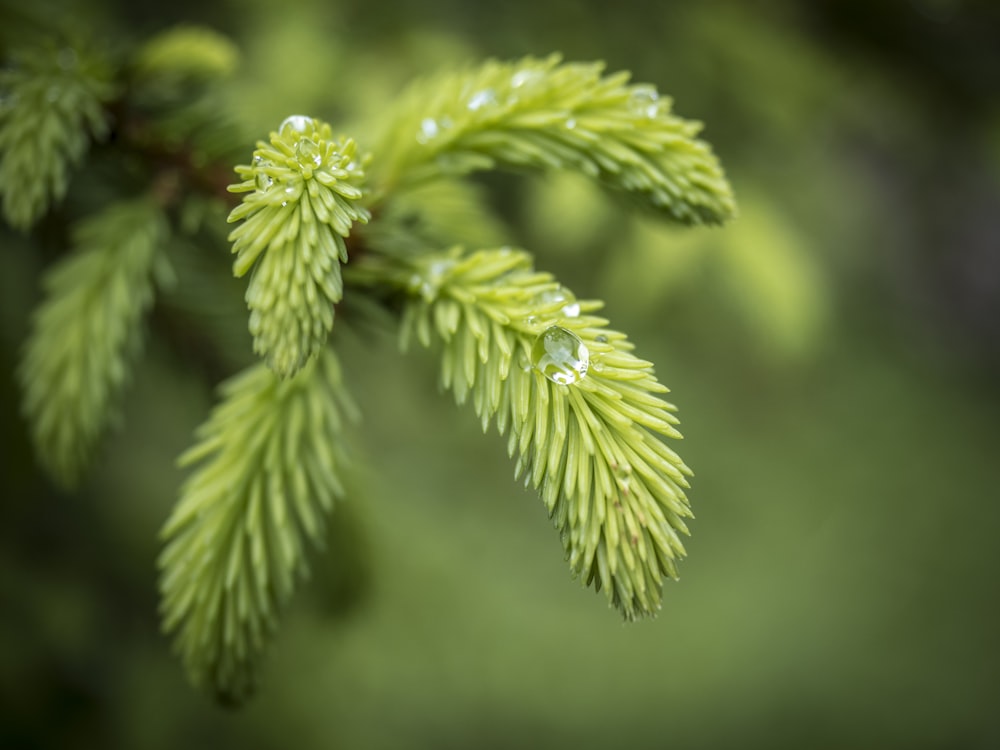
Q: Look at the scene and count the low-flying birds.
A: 0